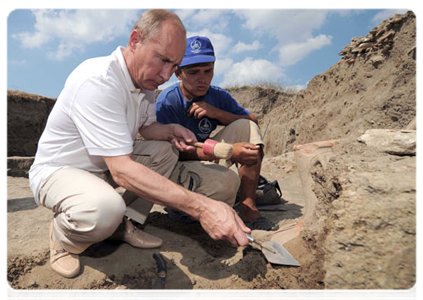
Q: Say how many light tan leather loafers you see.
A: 2